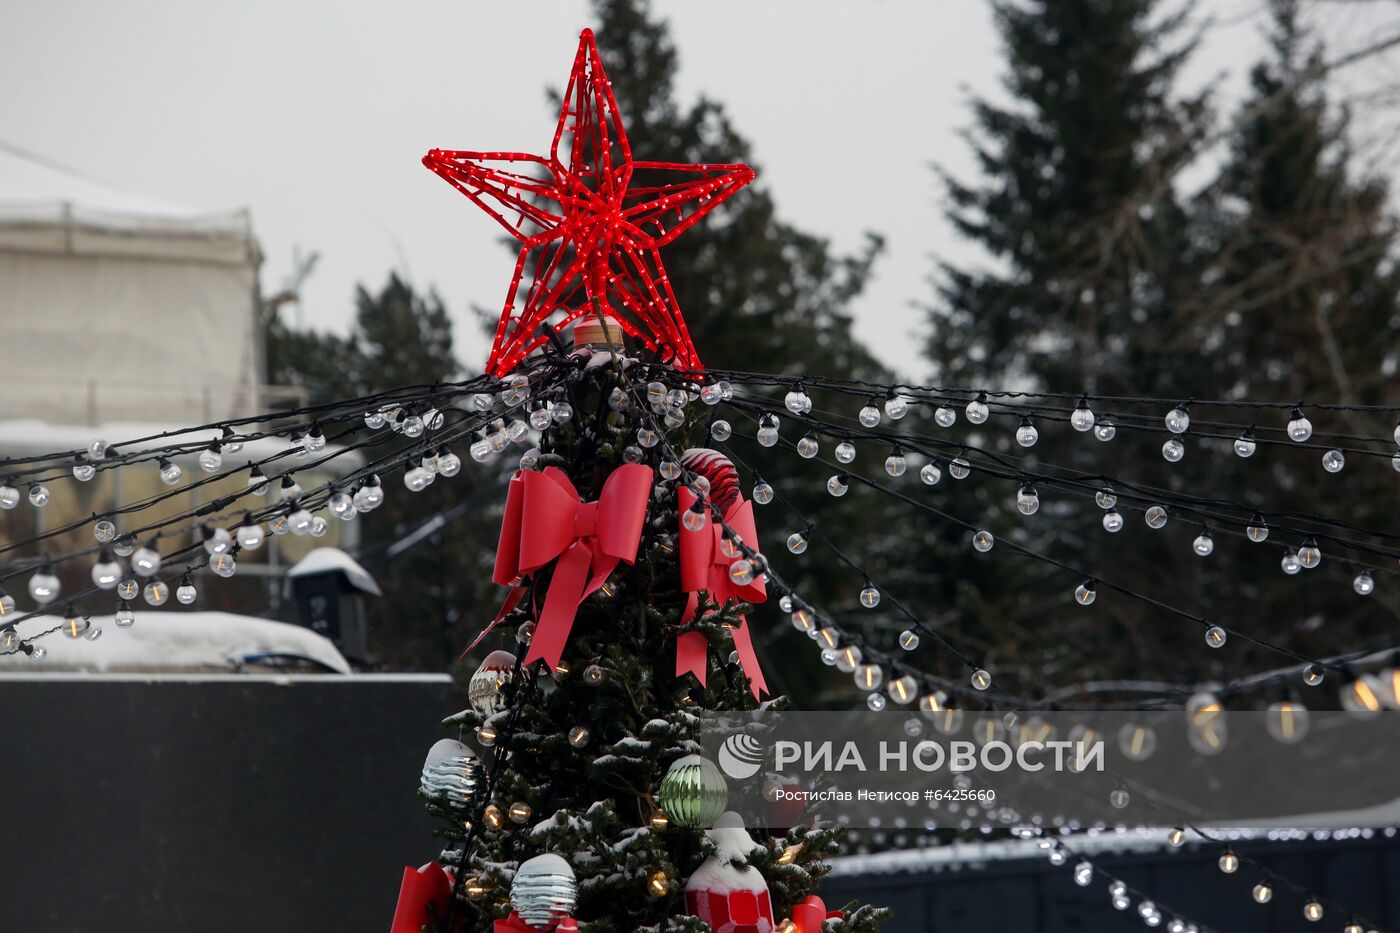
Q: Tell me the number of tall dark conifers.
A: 3